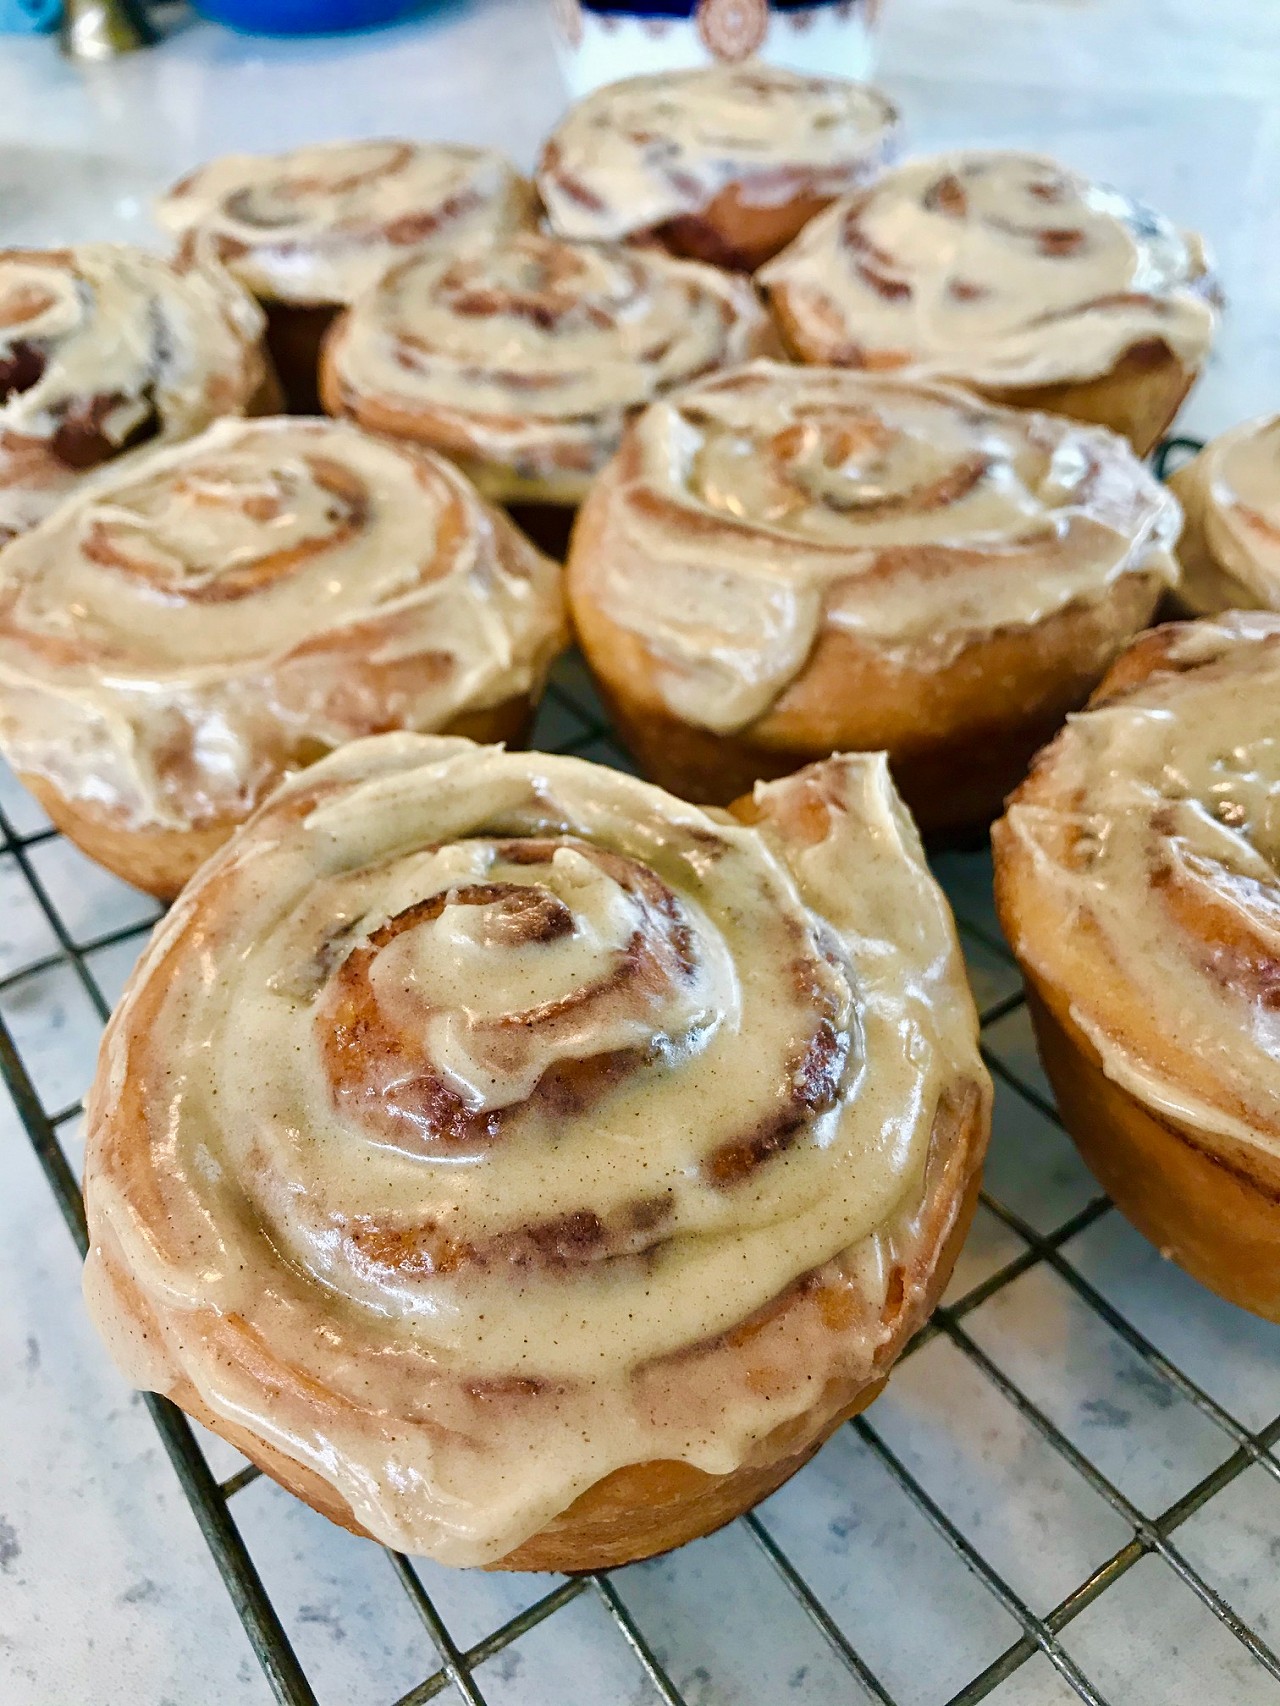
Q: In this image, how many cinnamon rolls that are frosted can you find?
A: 10